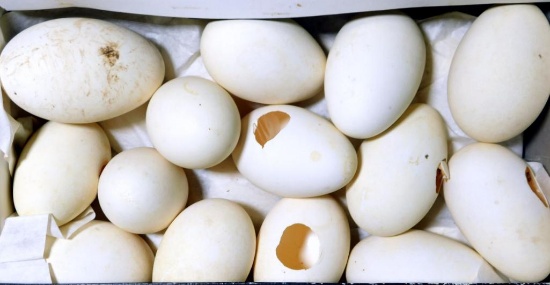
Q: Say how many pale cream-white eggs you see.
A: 14